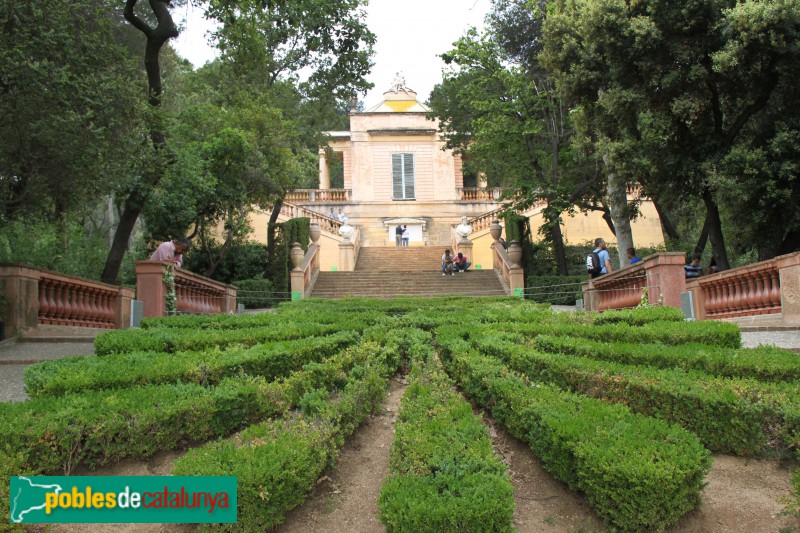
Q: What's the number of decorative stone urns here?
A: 4